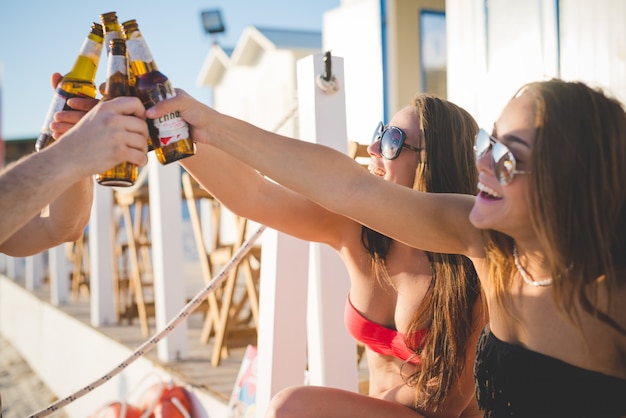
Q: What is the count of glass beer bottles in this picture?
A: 4